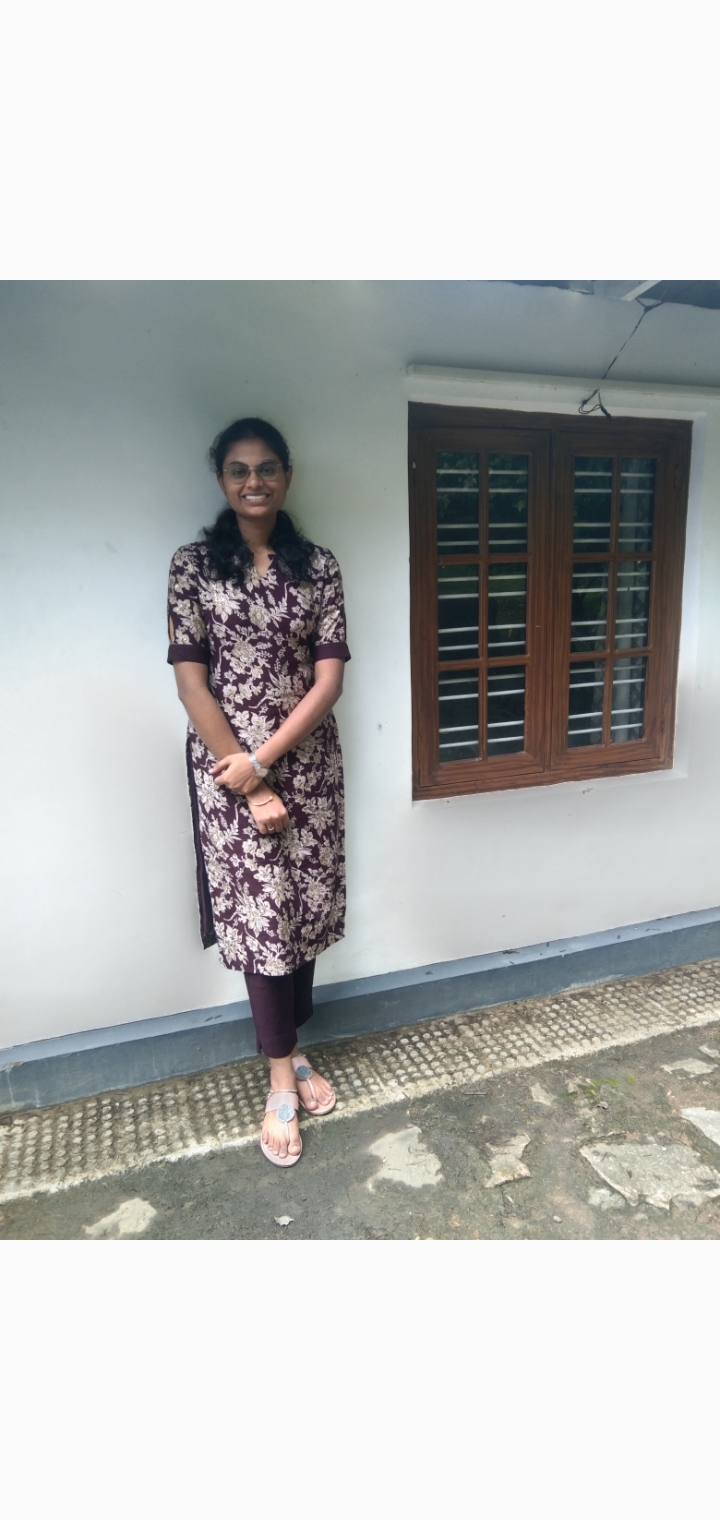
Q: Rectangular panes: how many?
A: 12